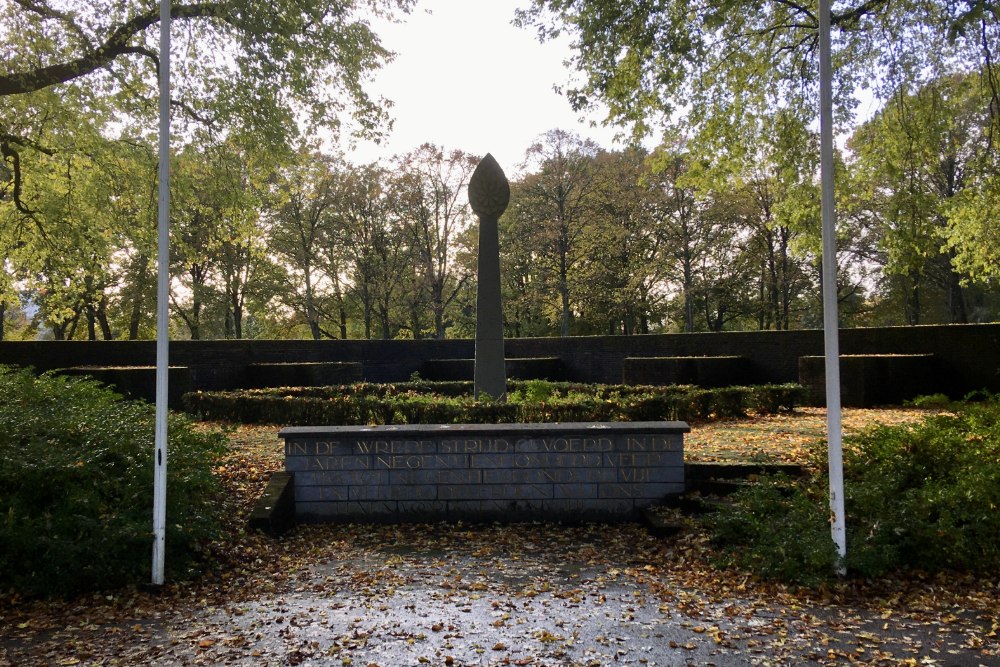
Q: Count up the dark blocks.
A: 5